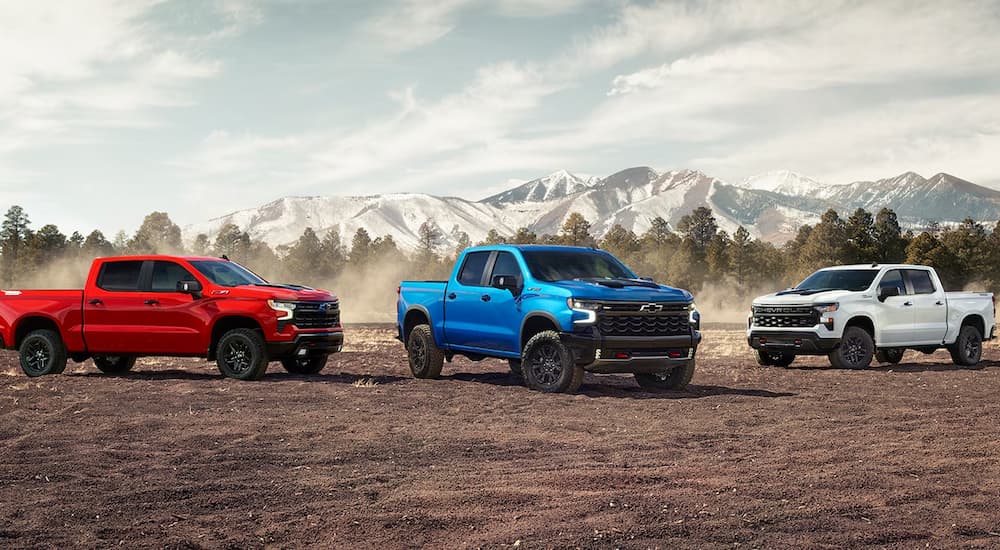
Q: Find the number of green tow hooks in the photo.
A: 0